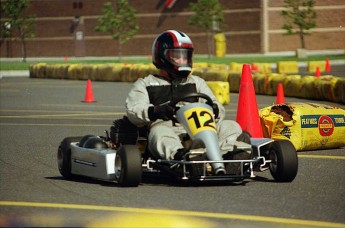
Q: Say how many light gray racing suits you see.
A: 1